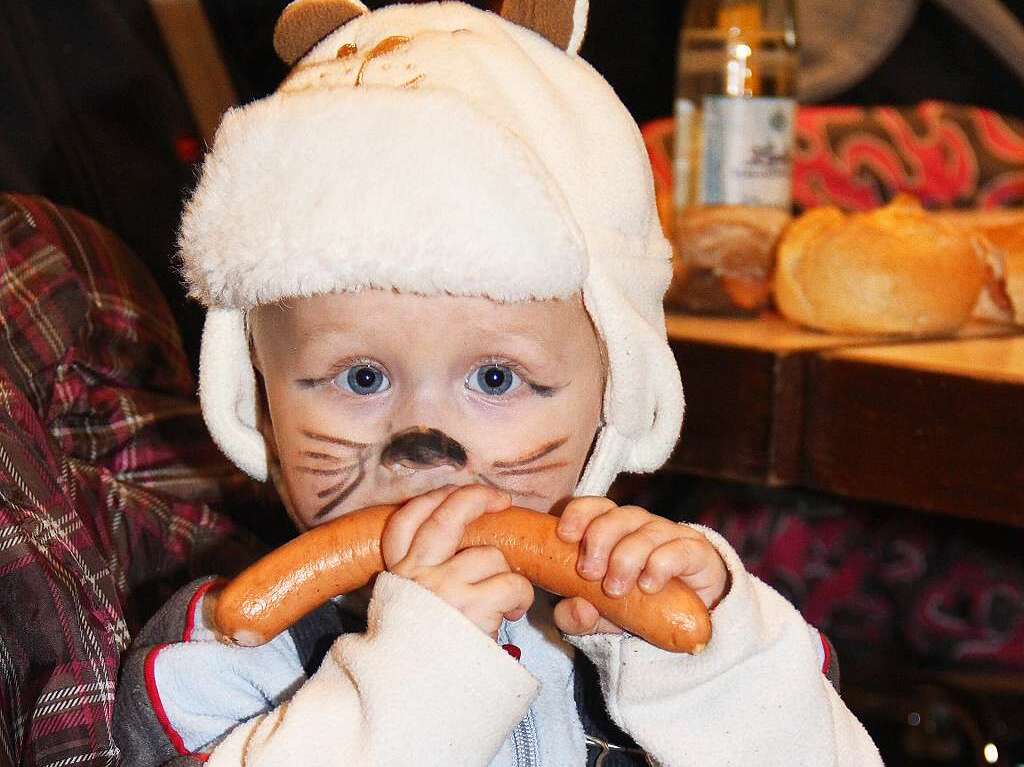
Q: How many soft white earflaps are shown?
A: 2